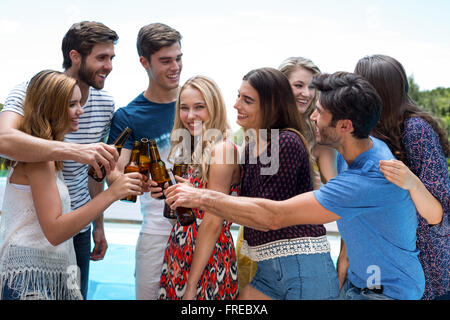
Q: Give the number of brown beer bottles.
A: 6